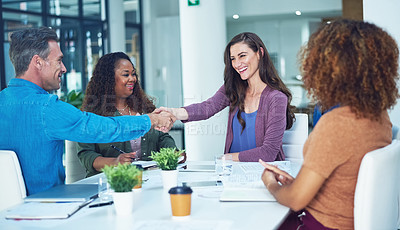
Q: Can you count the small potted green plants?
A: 2